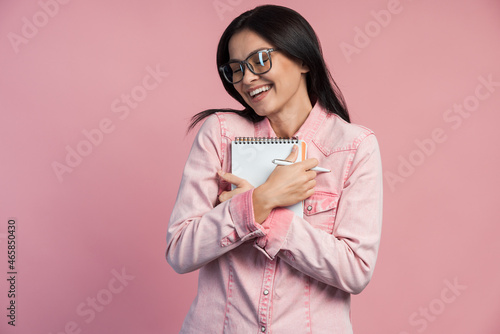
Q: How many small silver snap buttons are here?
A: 3